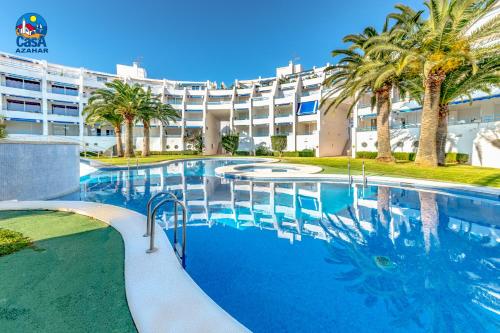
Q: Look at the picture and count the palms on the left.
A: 3